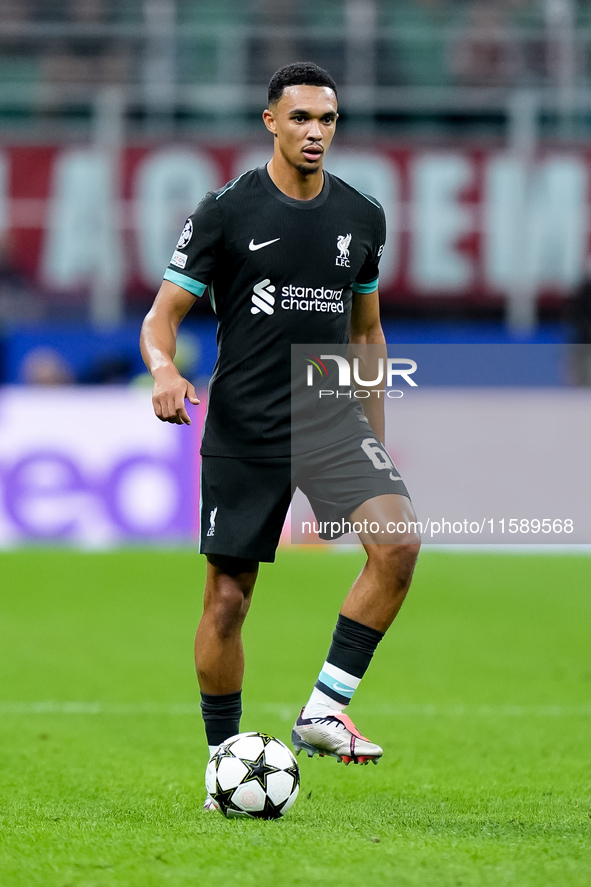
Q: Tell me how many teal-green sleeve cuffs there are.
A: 2